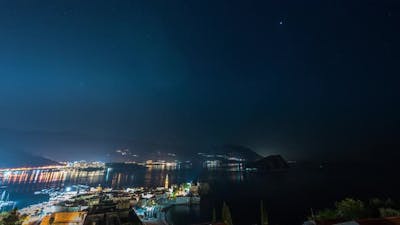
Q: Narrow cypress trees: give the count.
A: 3